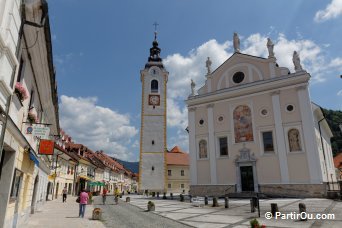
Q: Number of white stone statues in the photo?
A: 5